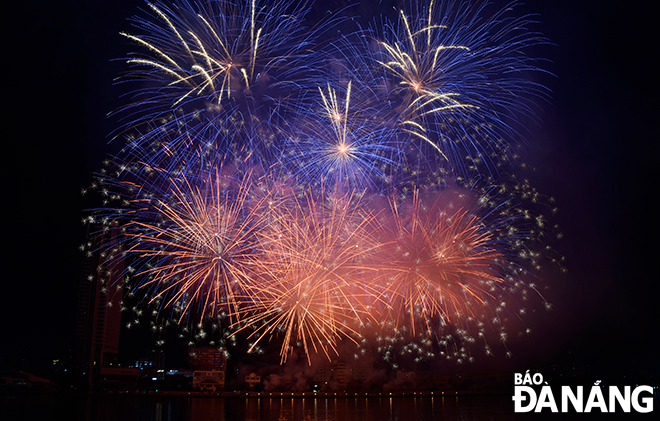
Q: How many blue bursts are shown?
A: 3